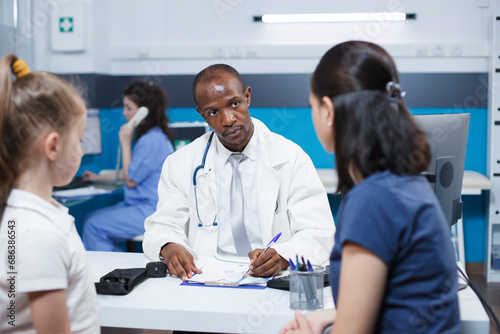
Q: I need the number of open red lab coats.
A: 0